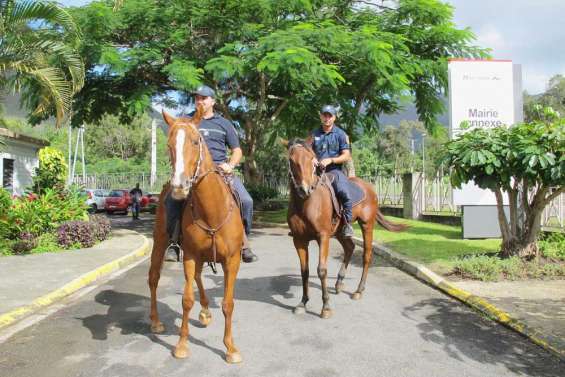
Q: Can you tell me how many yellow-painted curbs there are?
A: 2